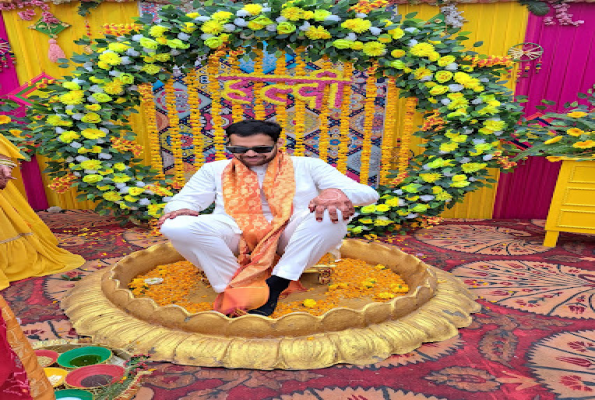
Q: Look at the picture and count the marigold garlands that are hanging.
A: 13